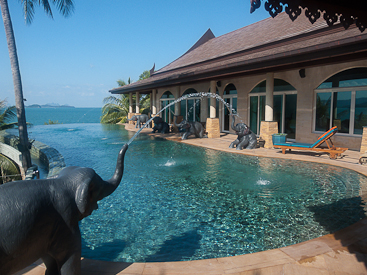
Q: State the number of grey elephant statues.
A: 5